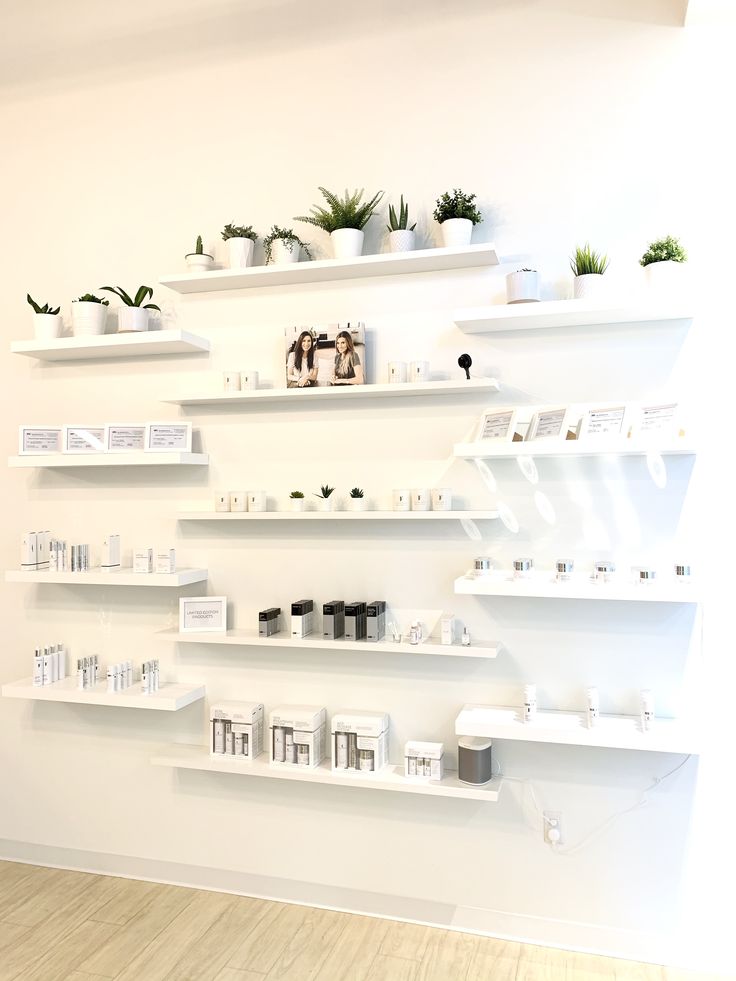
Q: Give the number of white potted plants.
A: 15